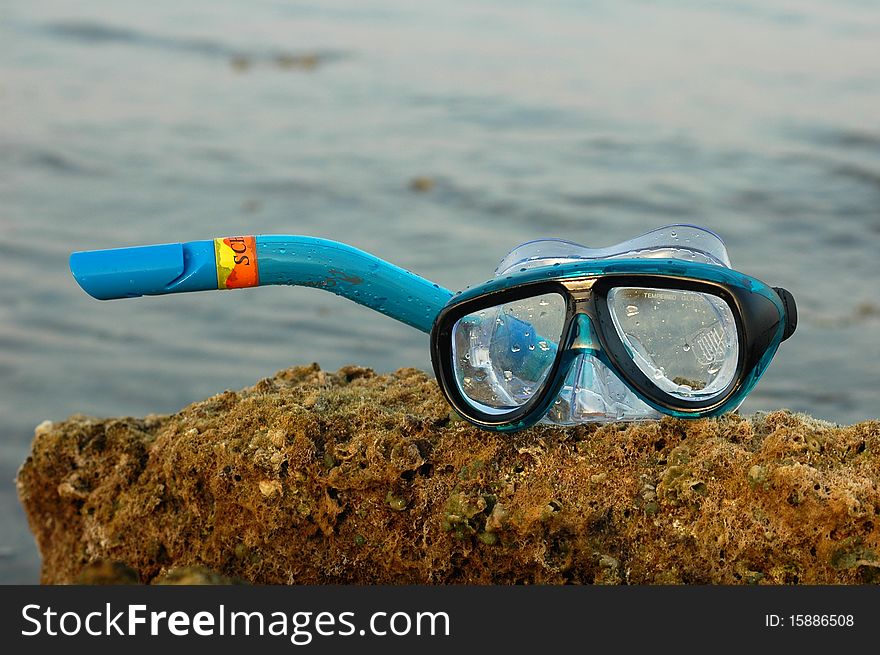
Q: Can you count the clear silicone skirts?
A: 1